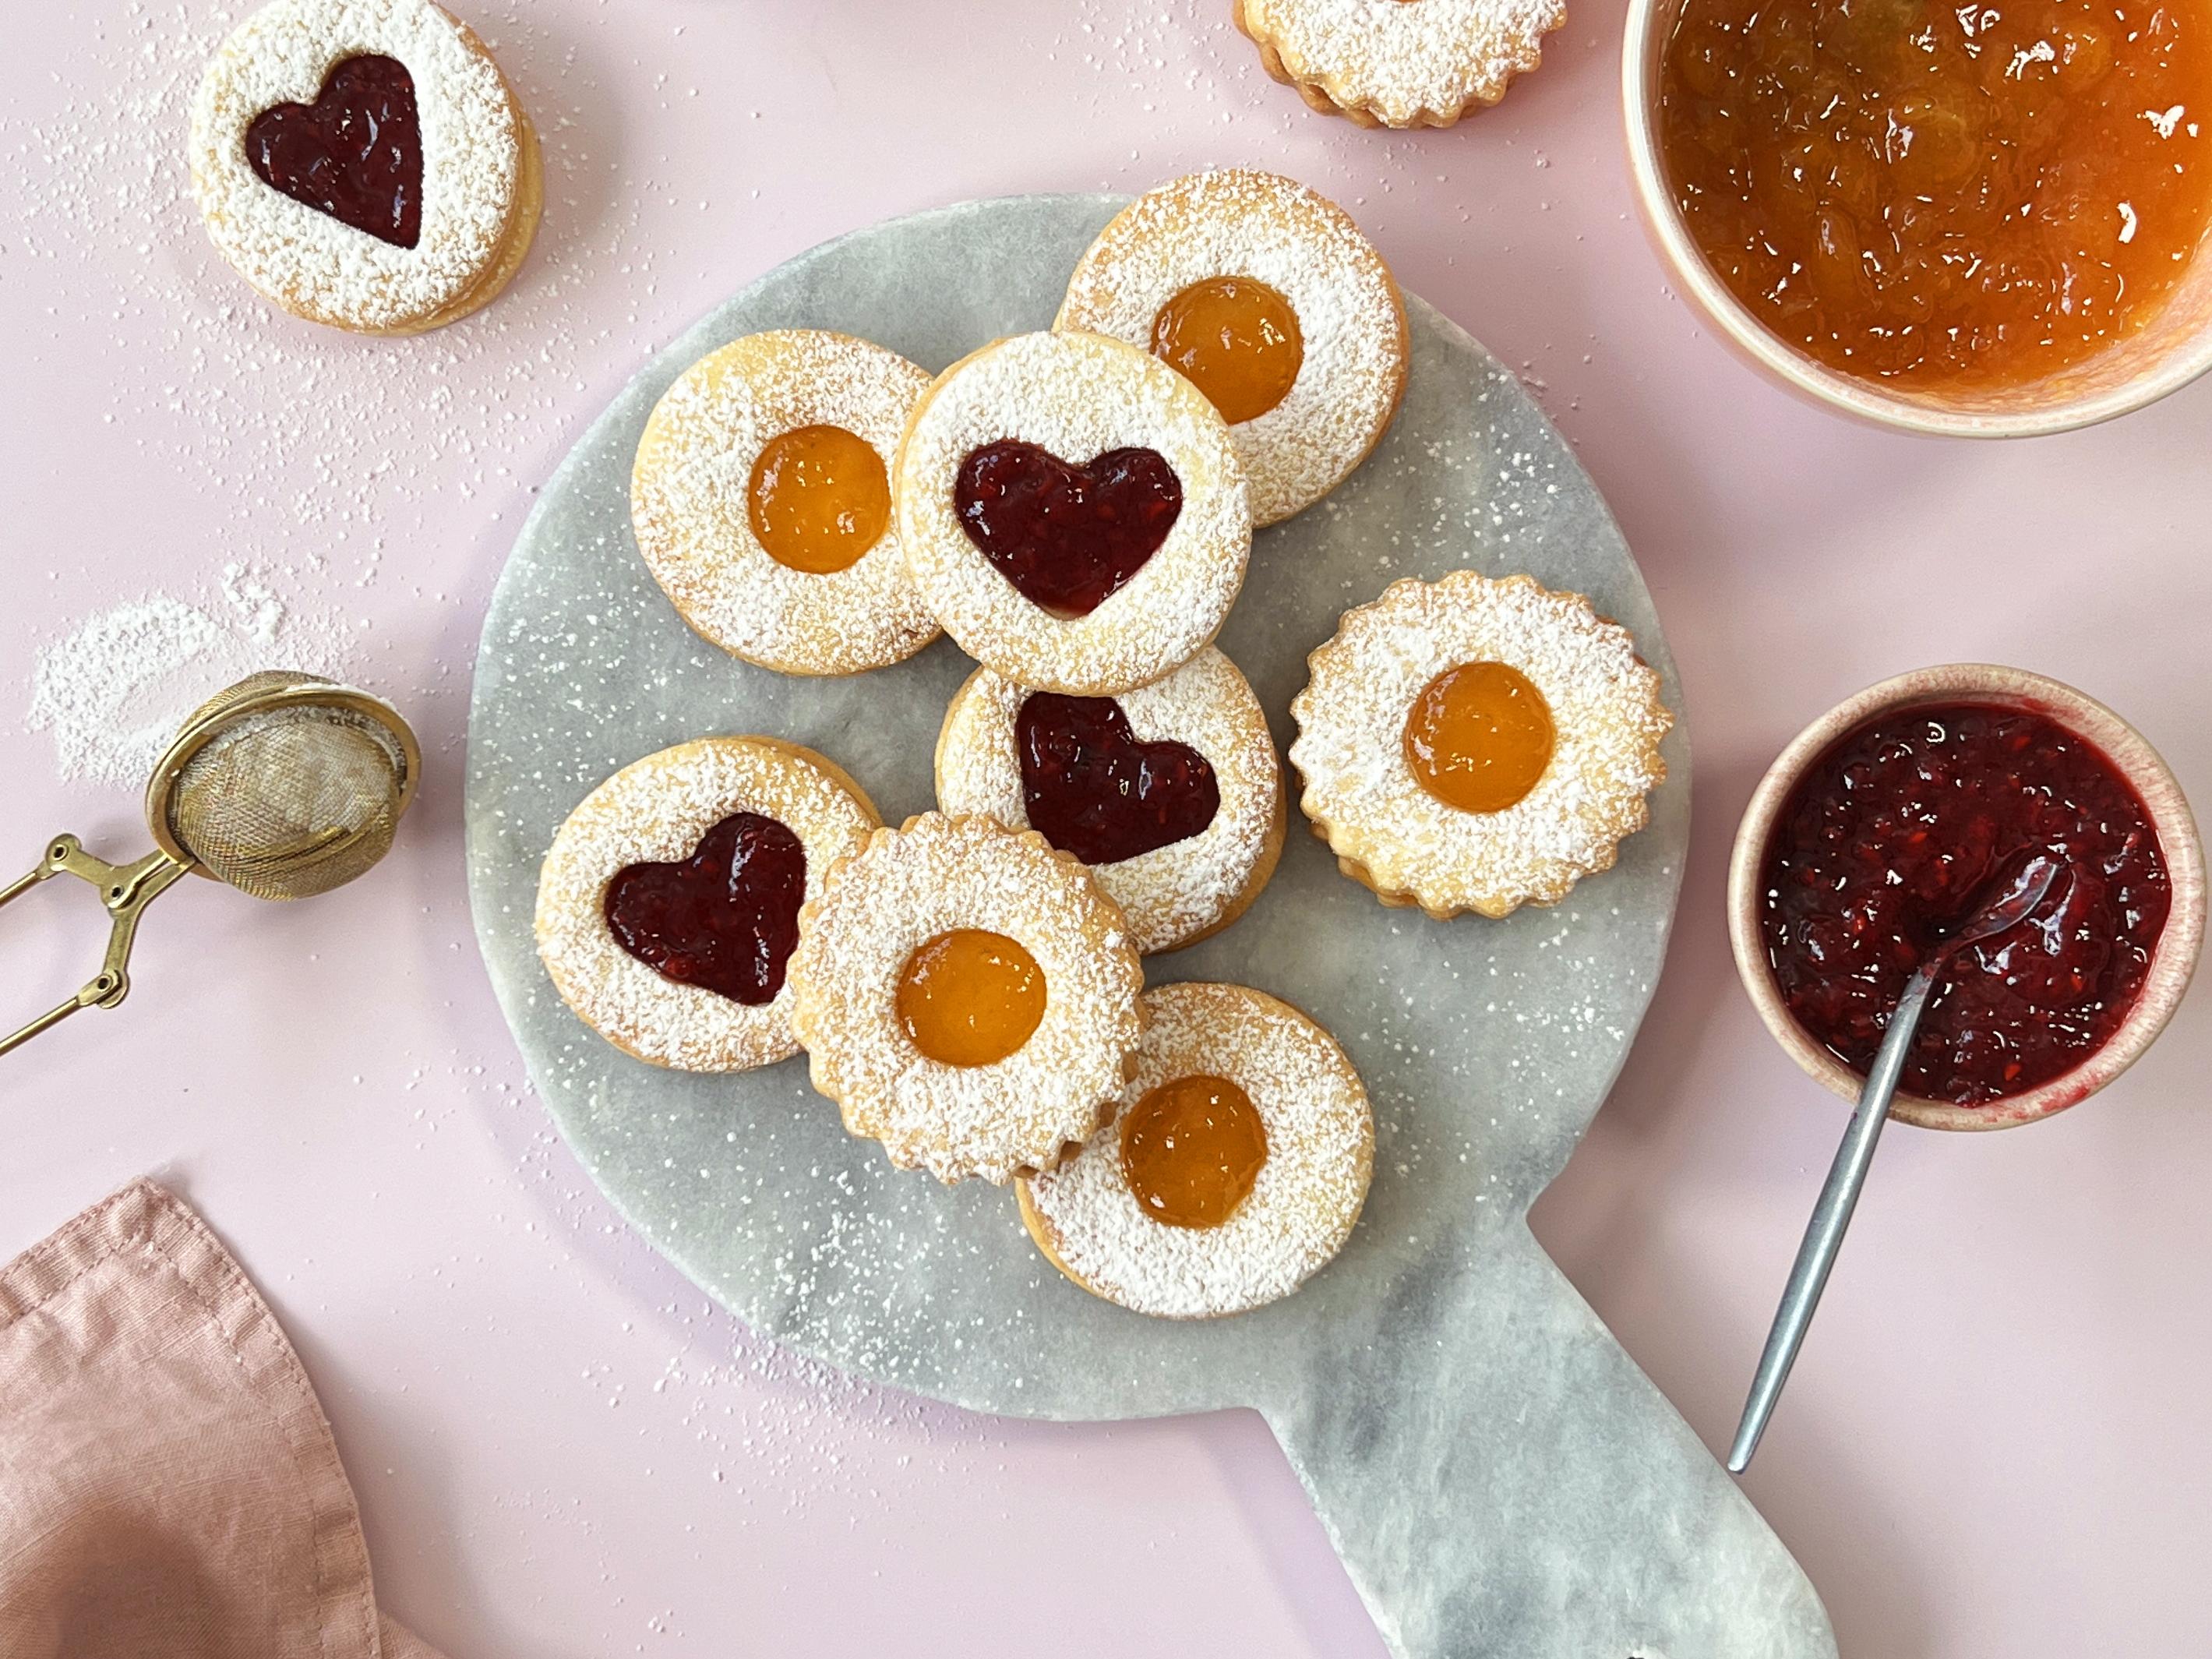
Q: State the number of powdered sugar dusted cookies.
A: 10